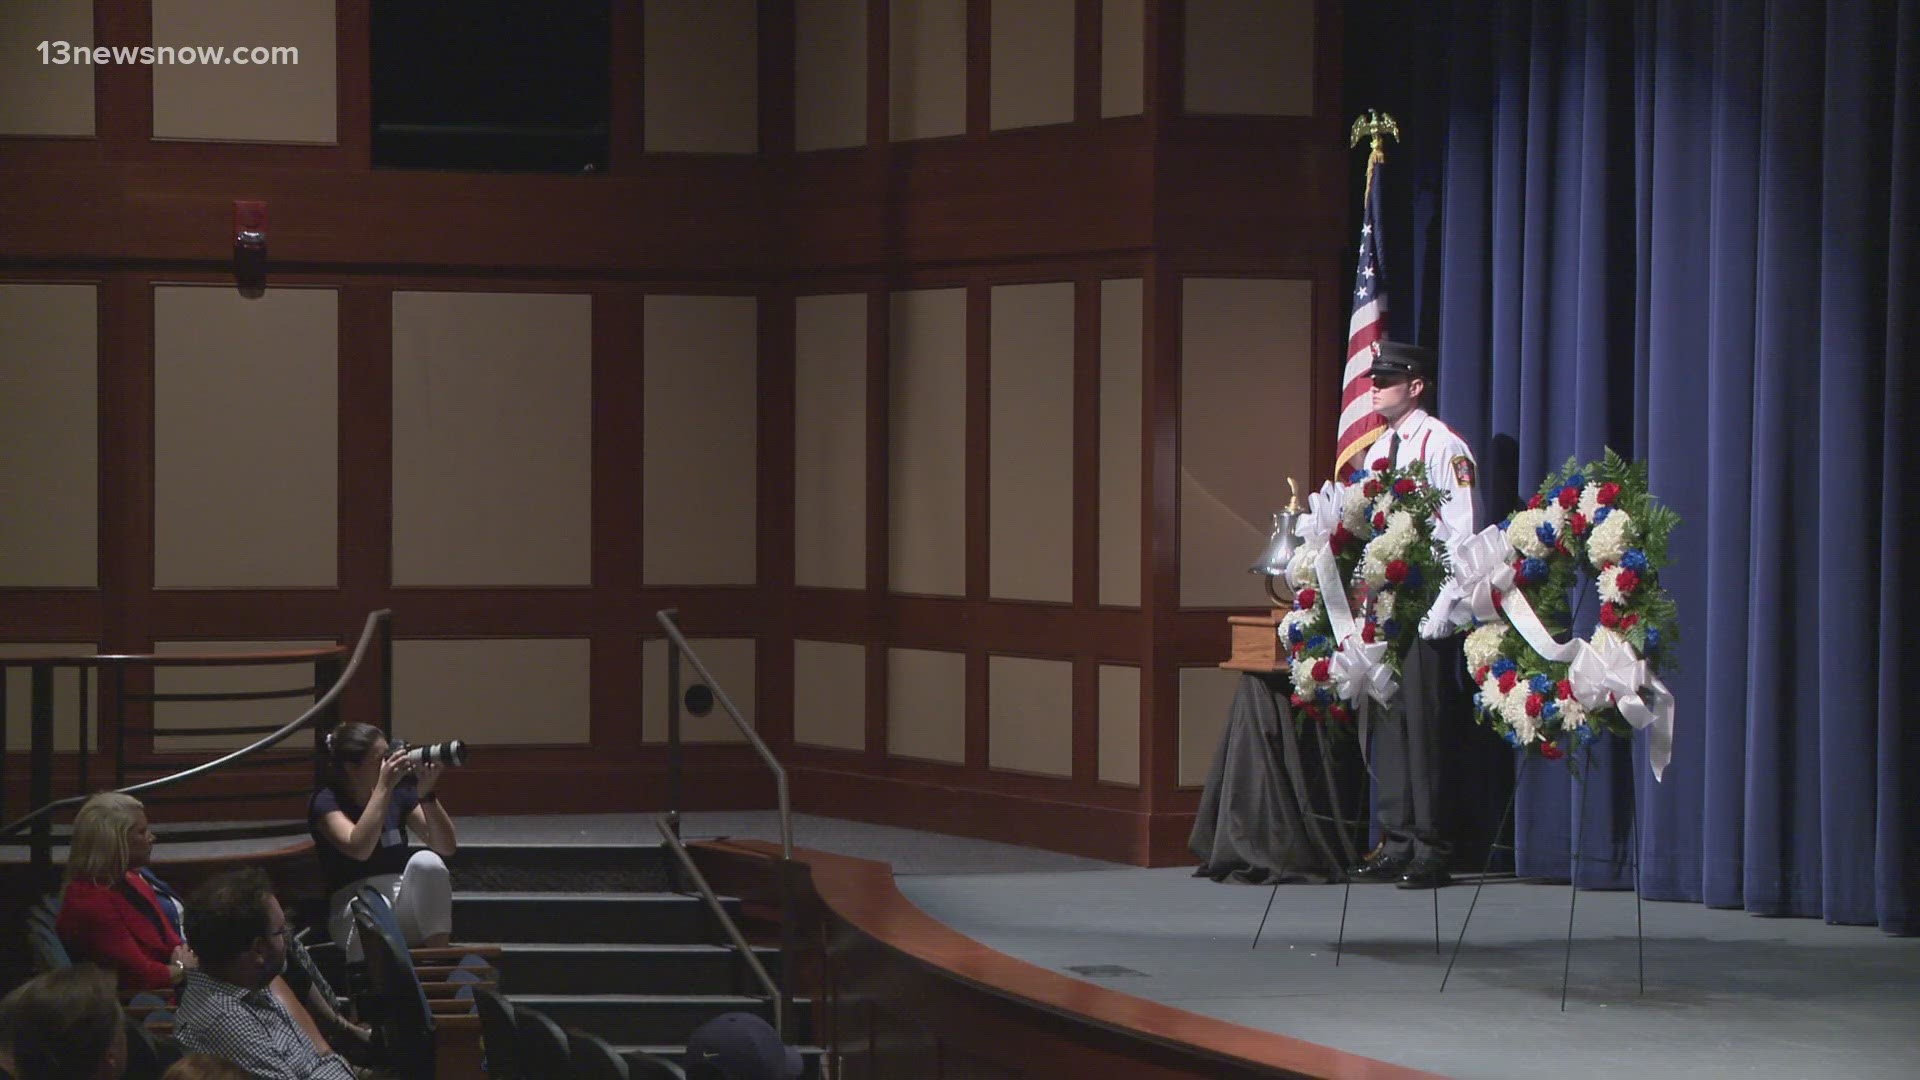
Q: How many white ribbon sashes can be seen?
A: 2